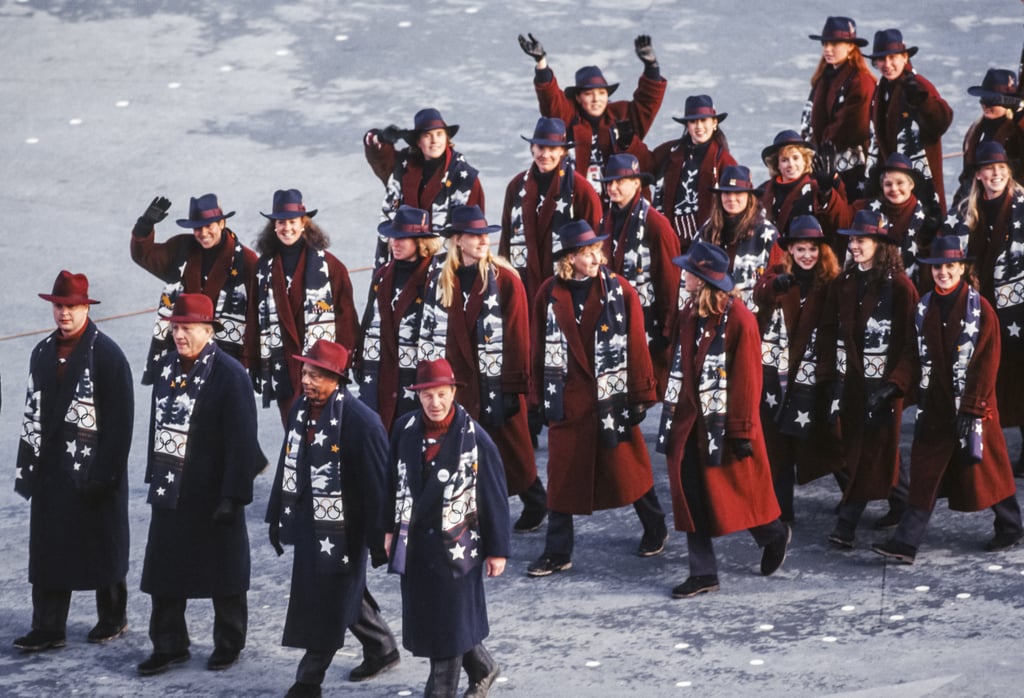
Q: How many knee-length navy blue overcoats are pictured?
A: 4